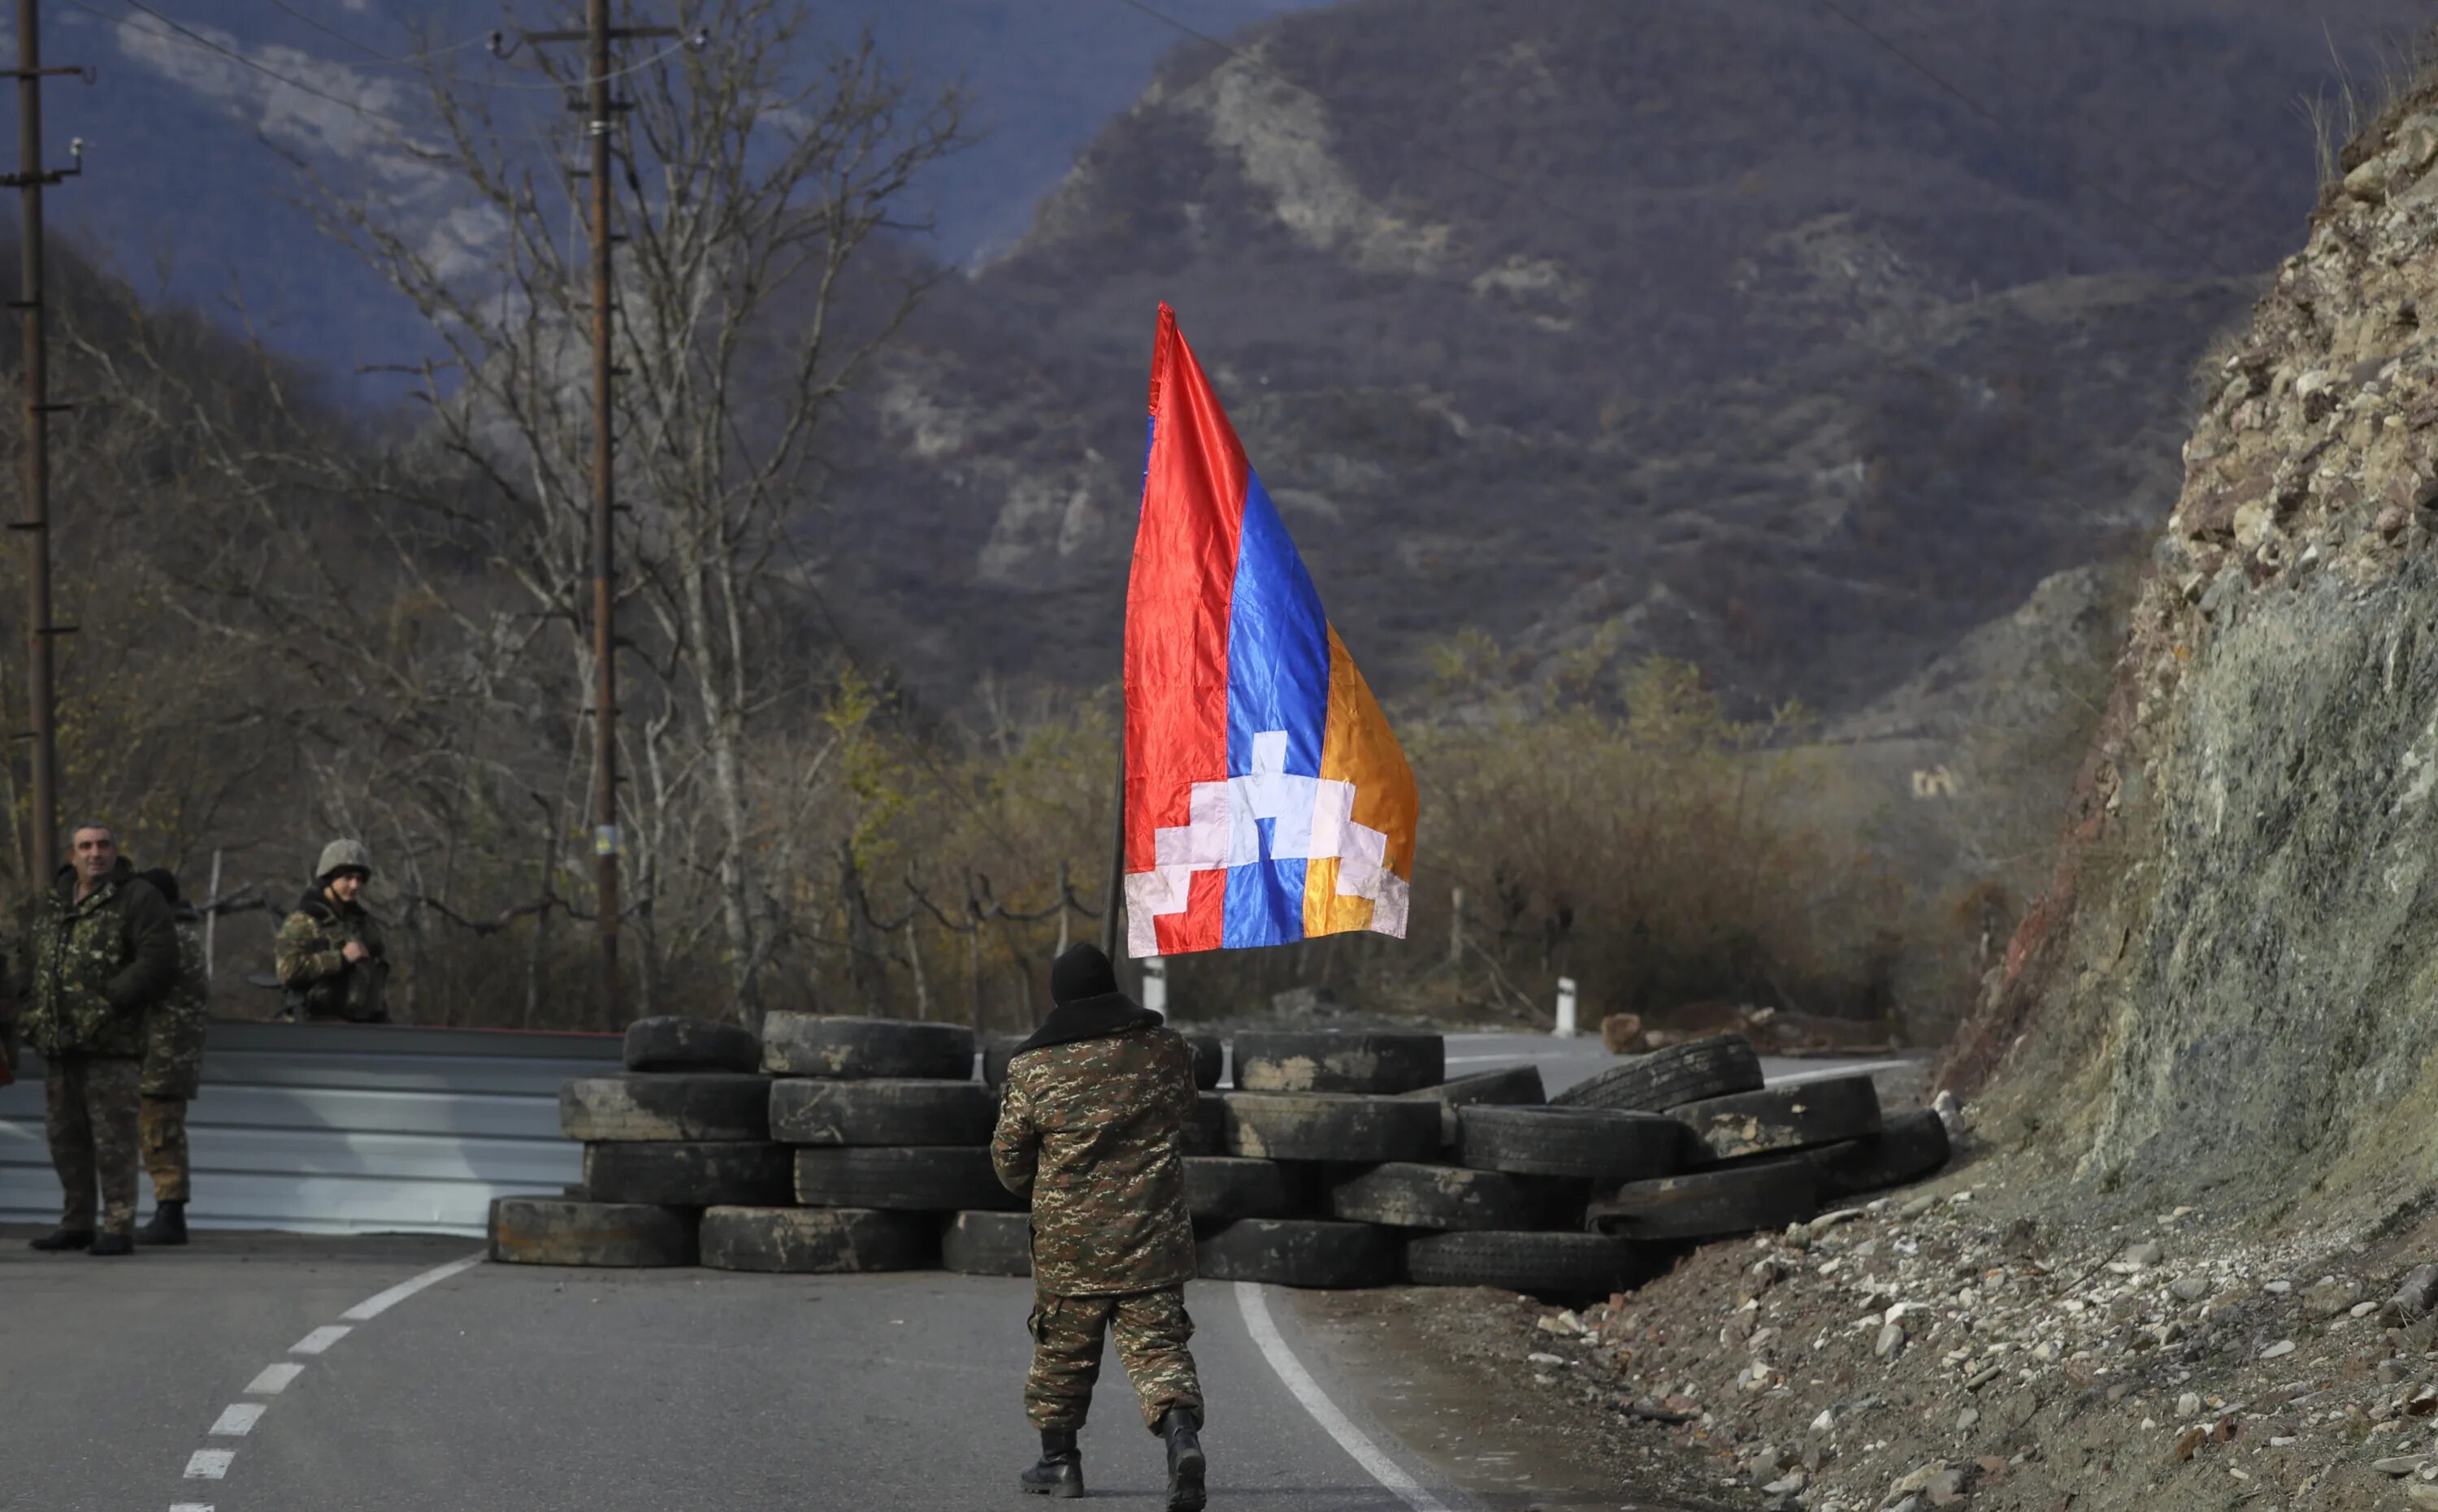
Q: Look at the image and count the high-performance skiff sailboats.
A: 0